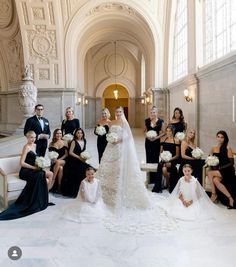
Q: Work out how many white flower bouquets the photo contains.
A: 11